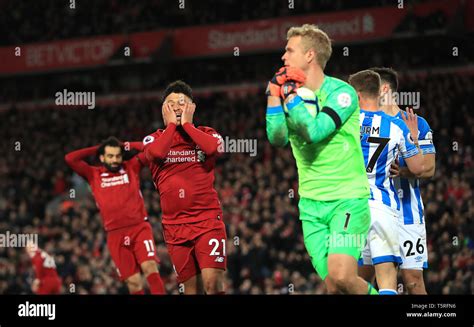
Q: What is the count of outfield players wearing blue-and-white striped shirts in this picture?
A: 2